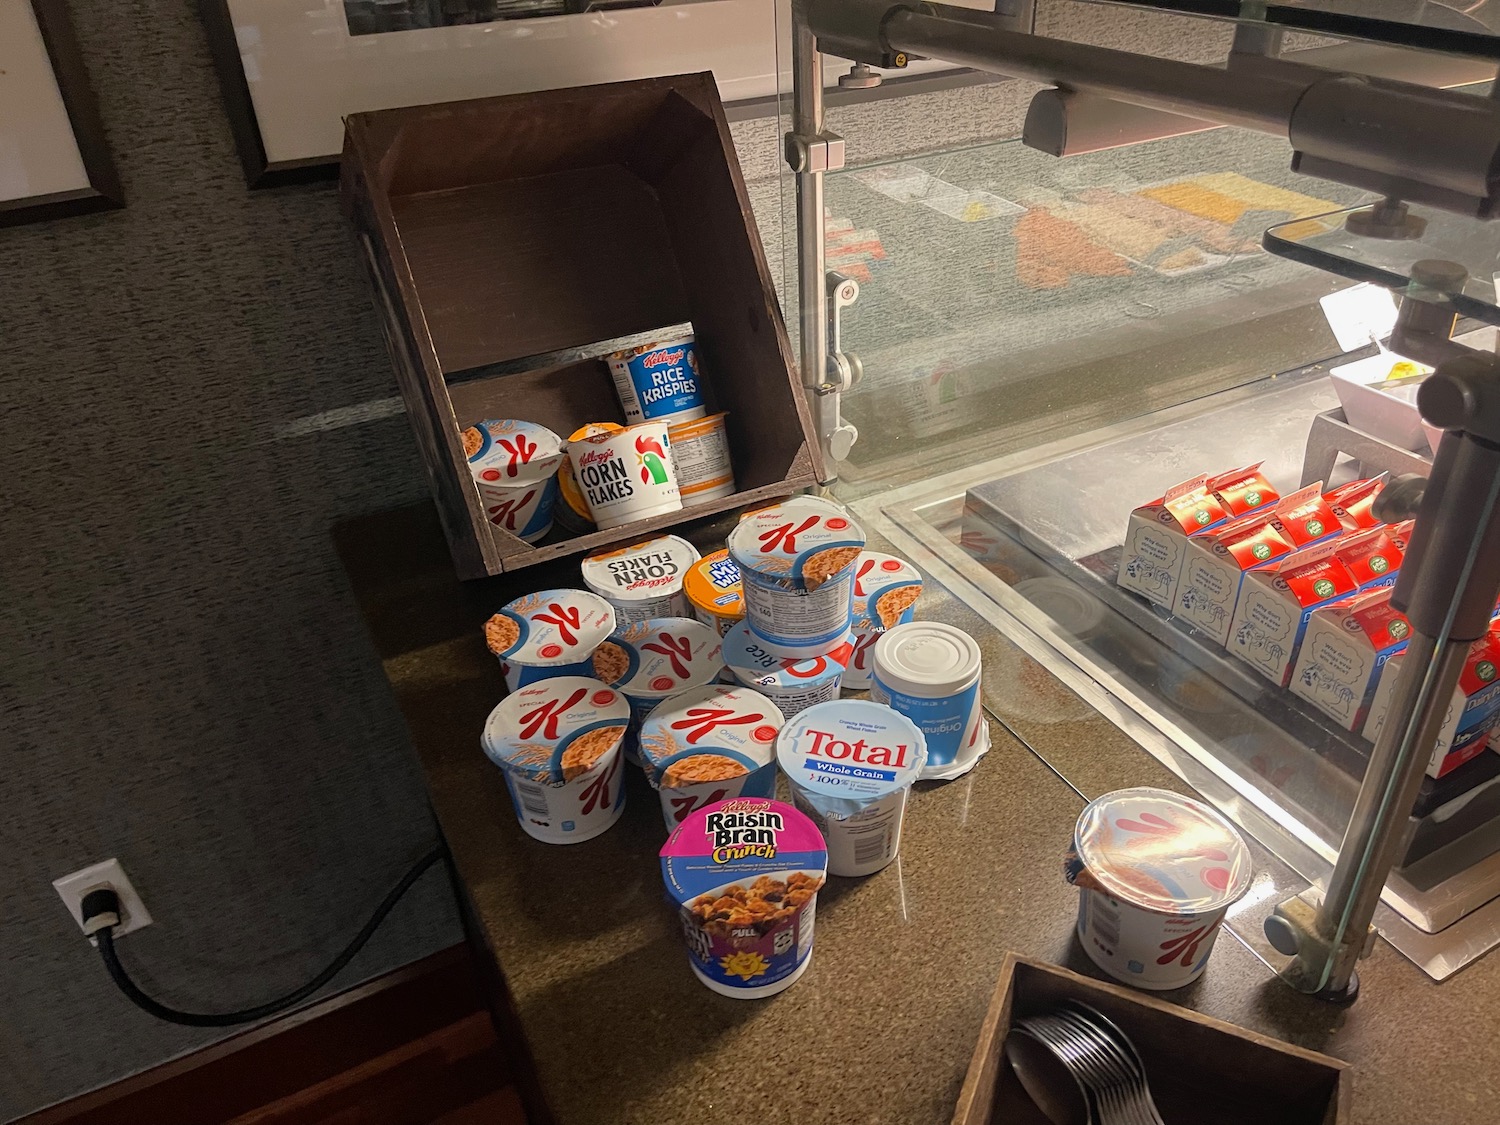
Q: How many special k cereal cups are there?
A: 9